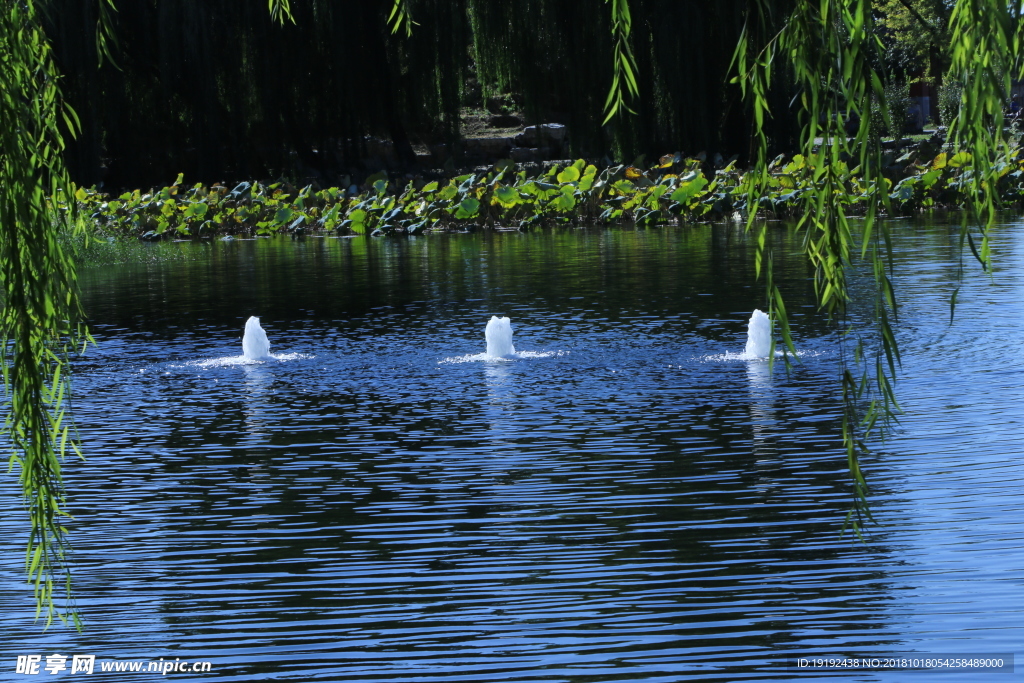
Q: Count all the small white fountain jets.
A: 3